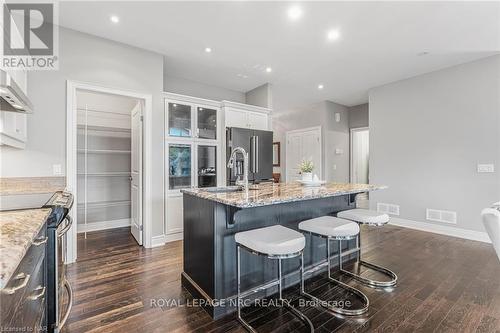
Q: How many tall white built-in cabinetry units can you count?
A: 1